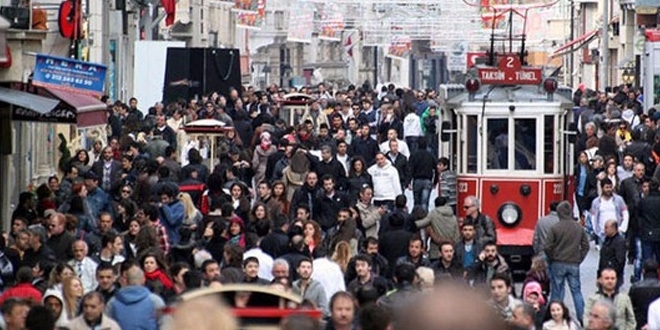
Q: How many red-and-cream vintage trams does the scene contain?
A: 1